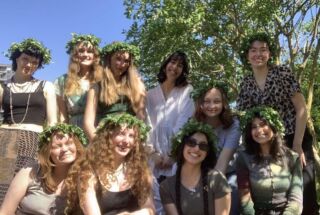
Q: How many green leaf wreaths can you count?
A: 9